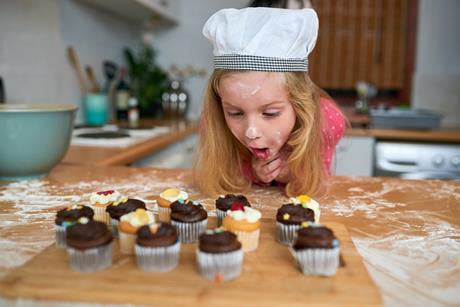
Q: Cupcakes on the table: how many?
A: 14